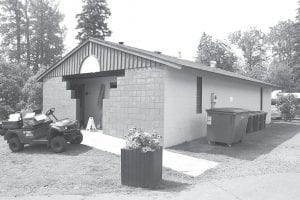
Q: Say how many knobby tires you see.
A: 3